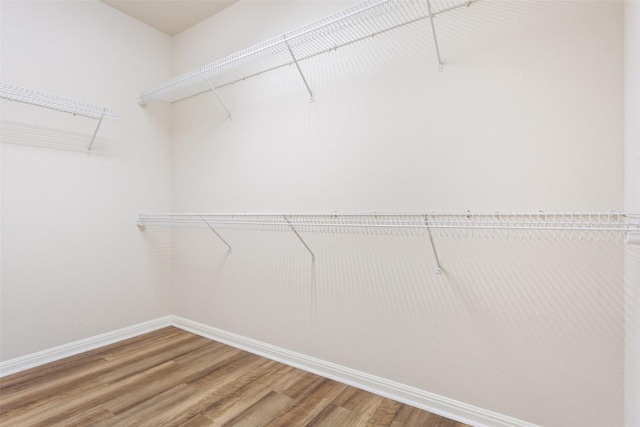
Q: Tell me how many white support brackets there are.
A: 7